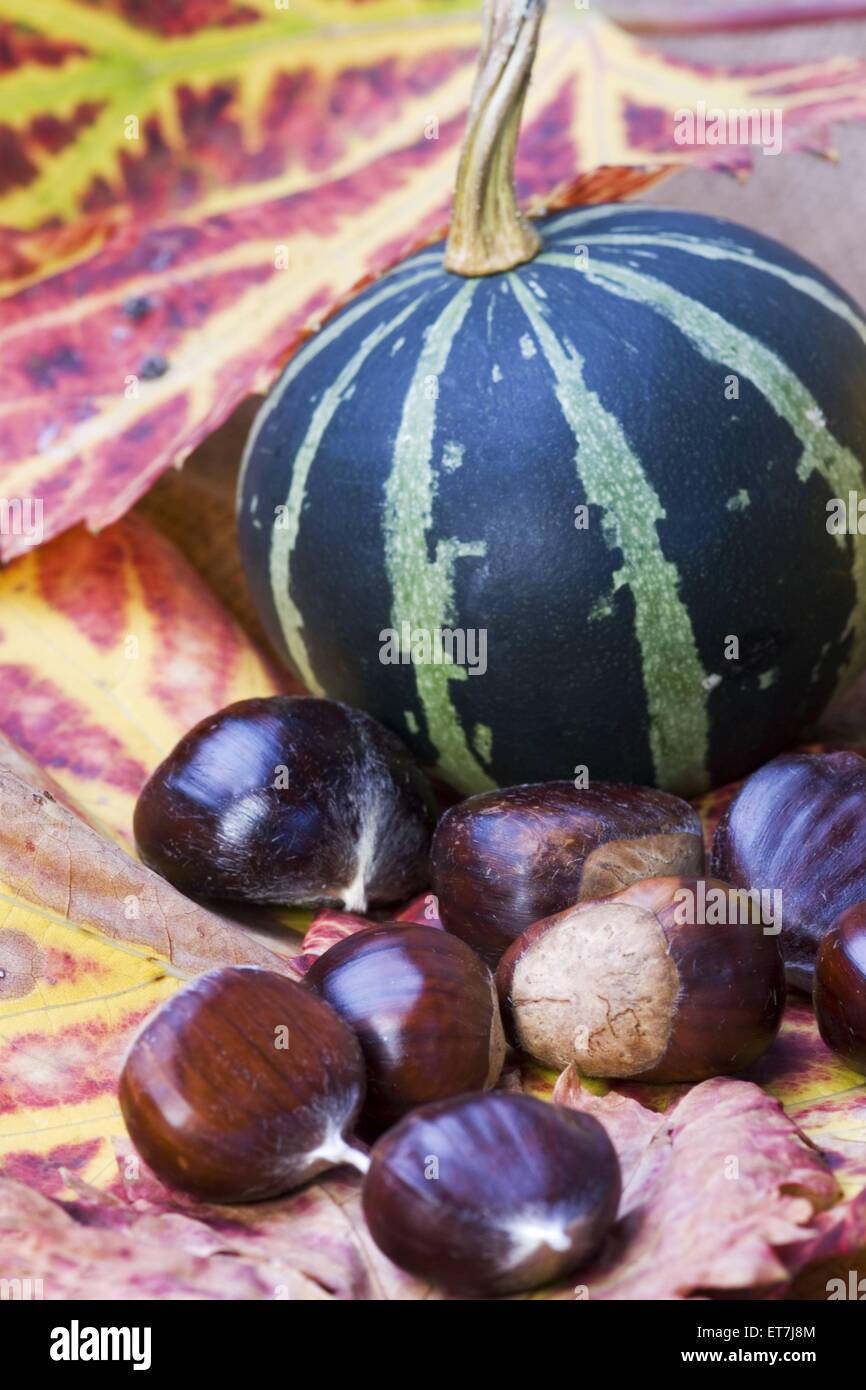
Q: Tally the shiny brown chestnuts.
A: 8